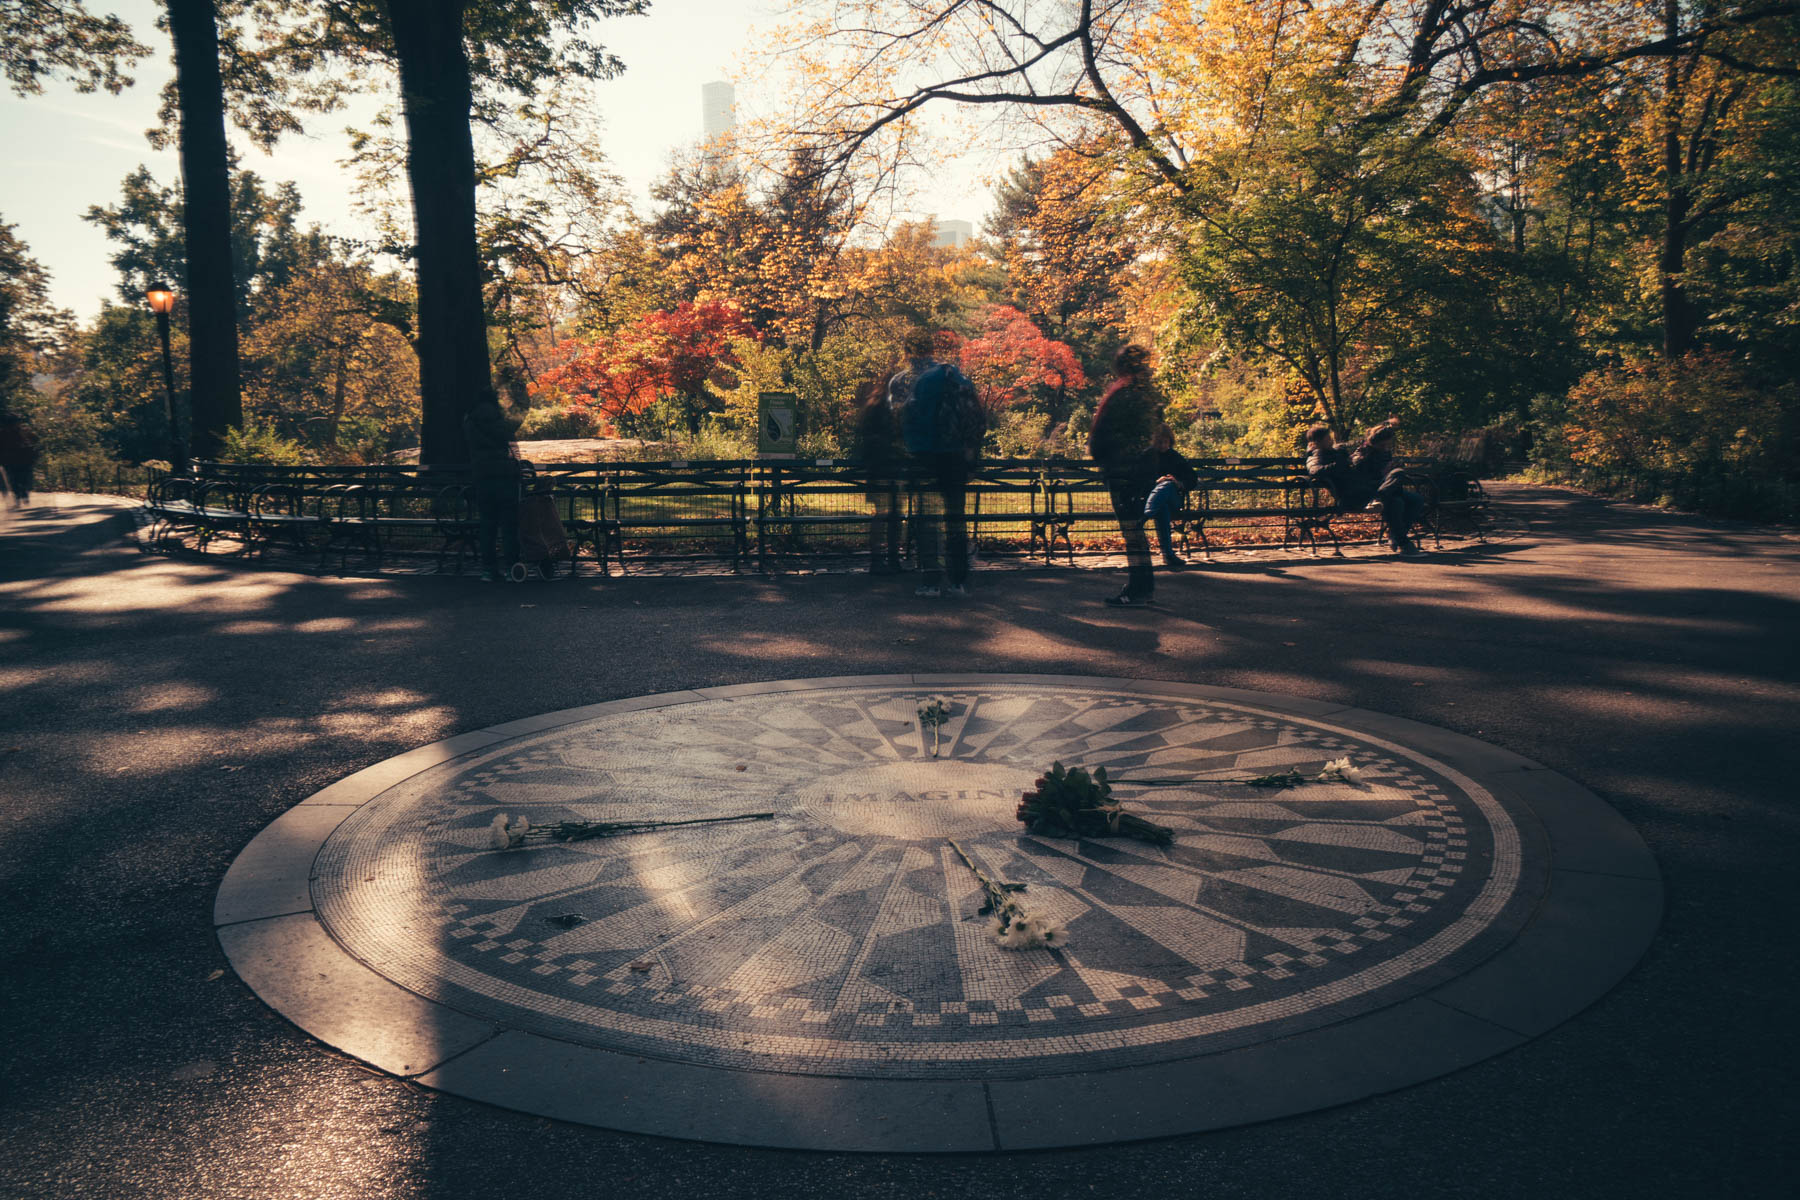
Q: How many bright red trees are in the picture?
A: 2